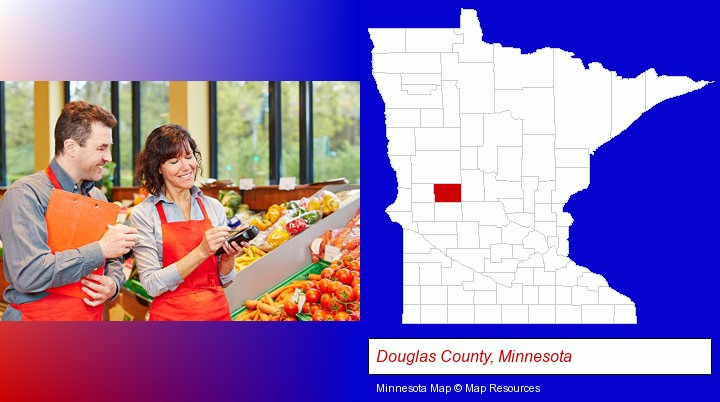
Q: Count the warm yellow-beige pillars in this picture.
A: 2